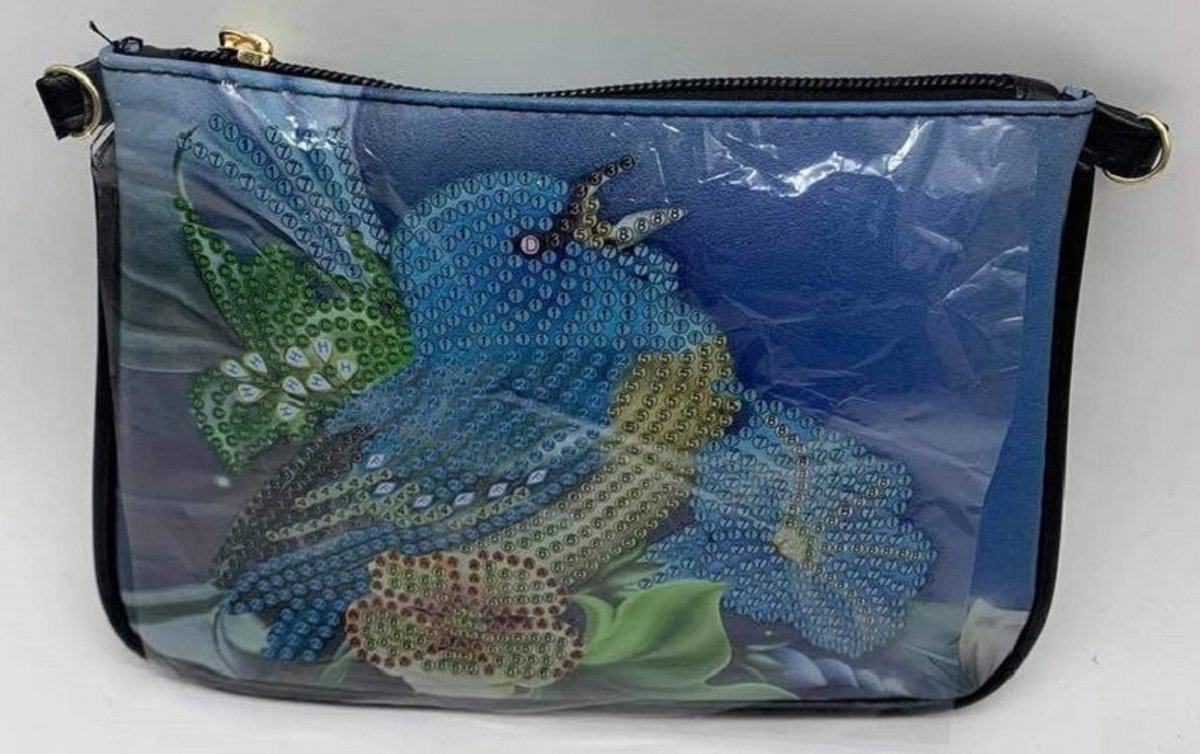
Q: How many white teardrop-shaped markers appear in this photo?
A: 9